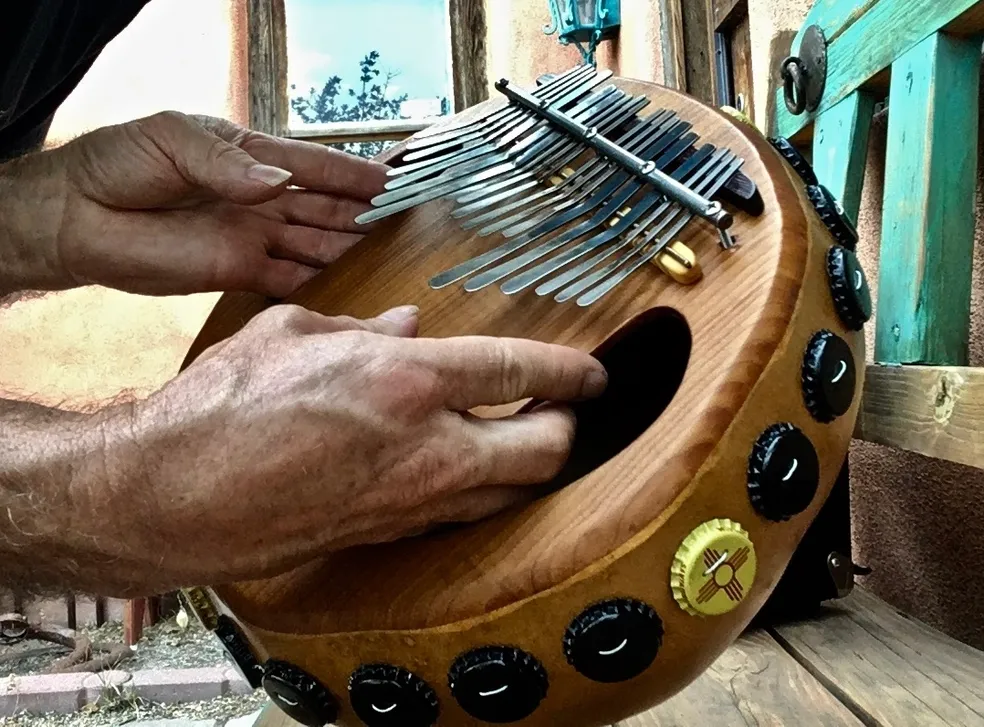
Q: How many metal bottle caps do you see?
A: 13